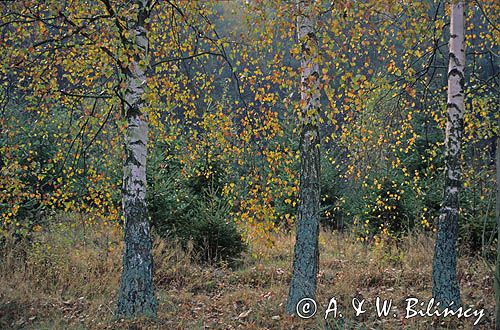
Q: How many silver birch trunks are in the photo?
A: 3